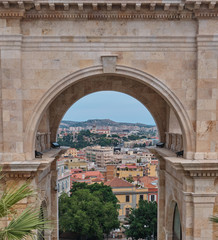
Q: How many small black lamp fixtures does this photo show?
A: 4